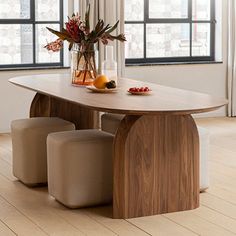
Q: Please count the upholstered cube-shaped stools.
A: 4